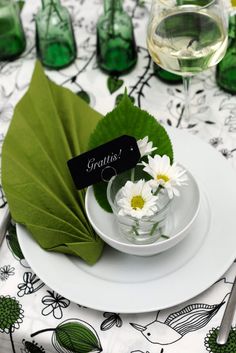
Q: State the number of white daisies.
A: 3